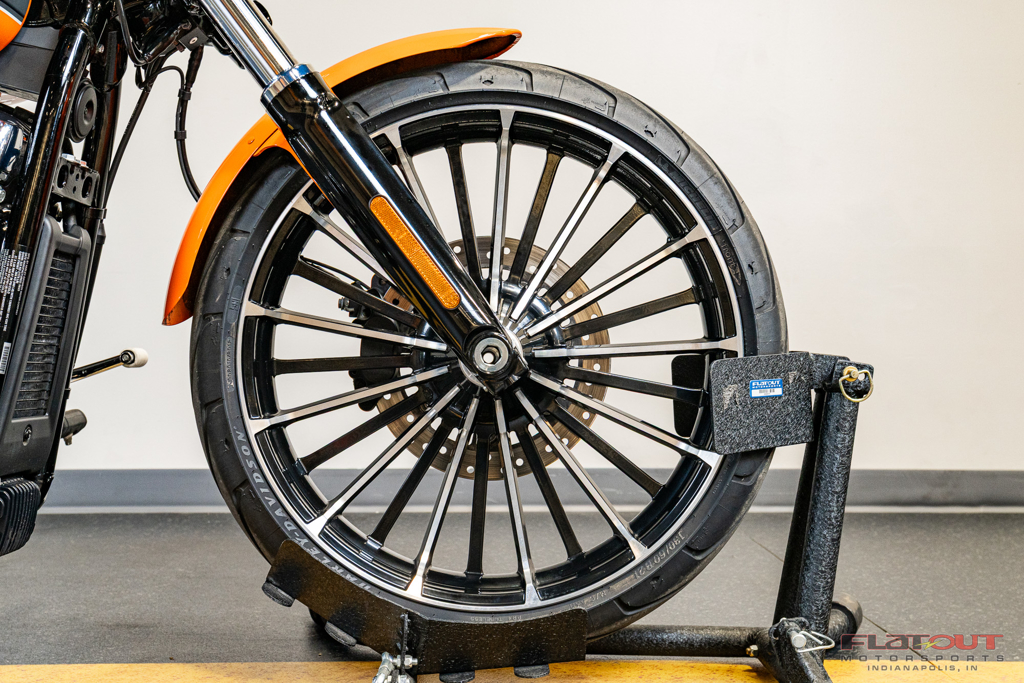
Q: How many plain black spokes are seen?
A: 12